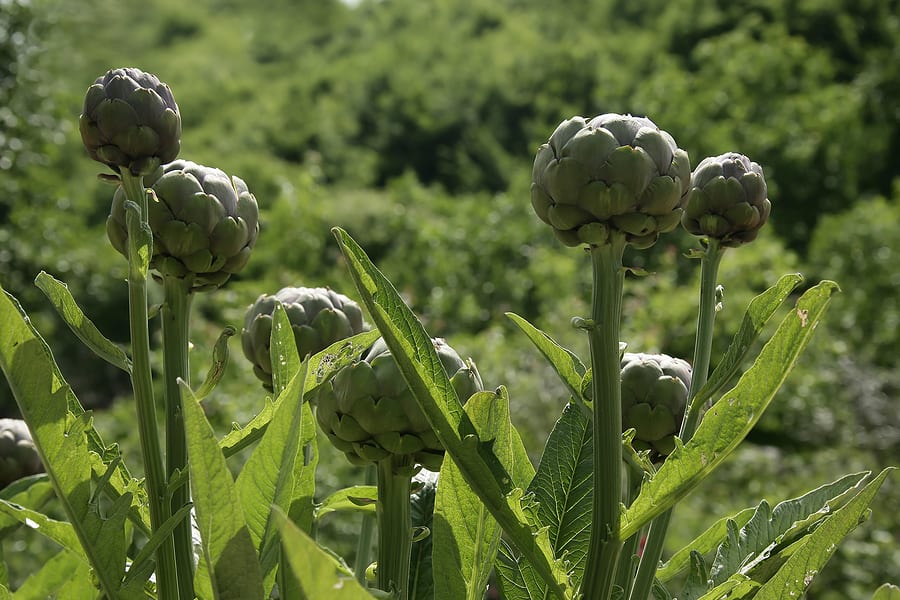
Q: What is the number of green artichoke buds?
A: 8